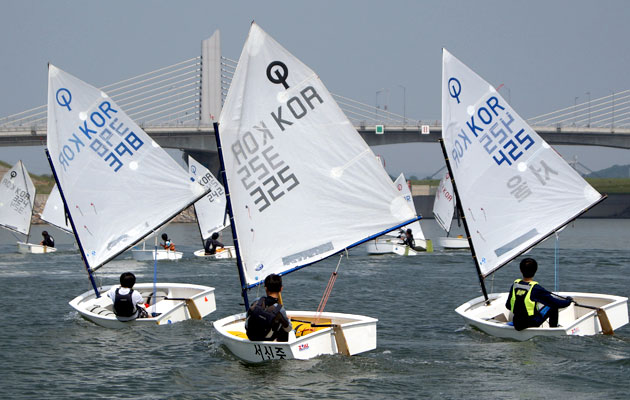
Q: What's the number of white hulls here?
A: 9